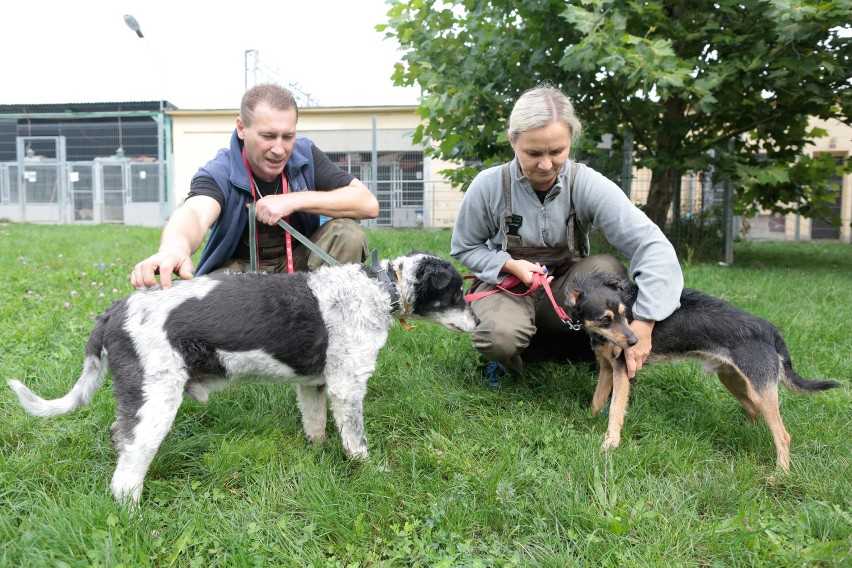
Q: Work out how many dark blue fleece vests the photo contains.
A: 1